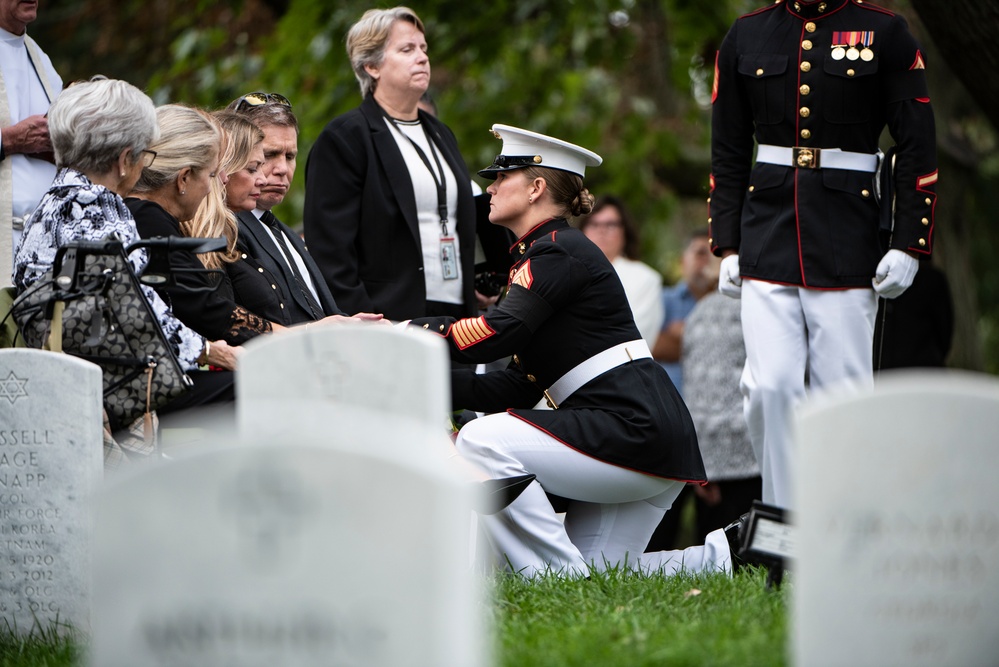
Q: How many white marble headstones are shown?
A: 4